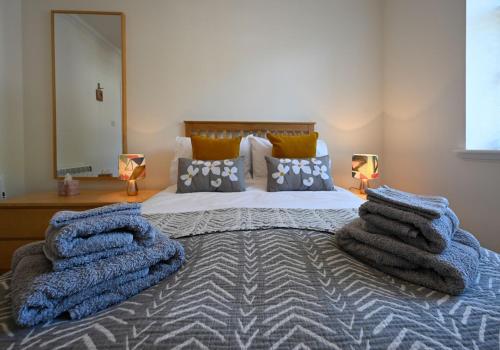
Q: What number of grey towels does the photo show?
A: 6